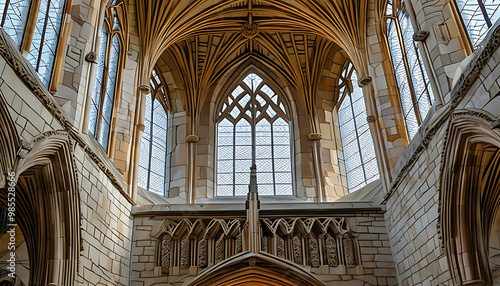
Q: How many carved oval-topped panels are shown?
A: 11